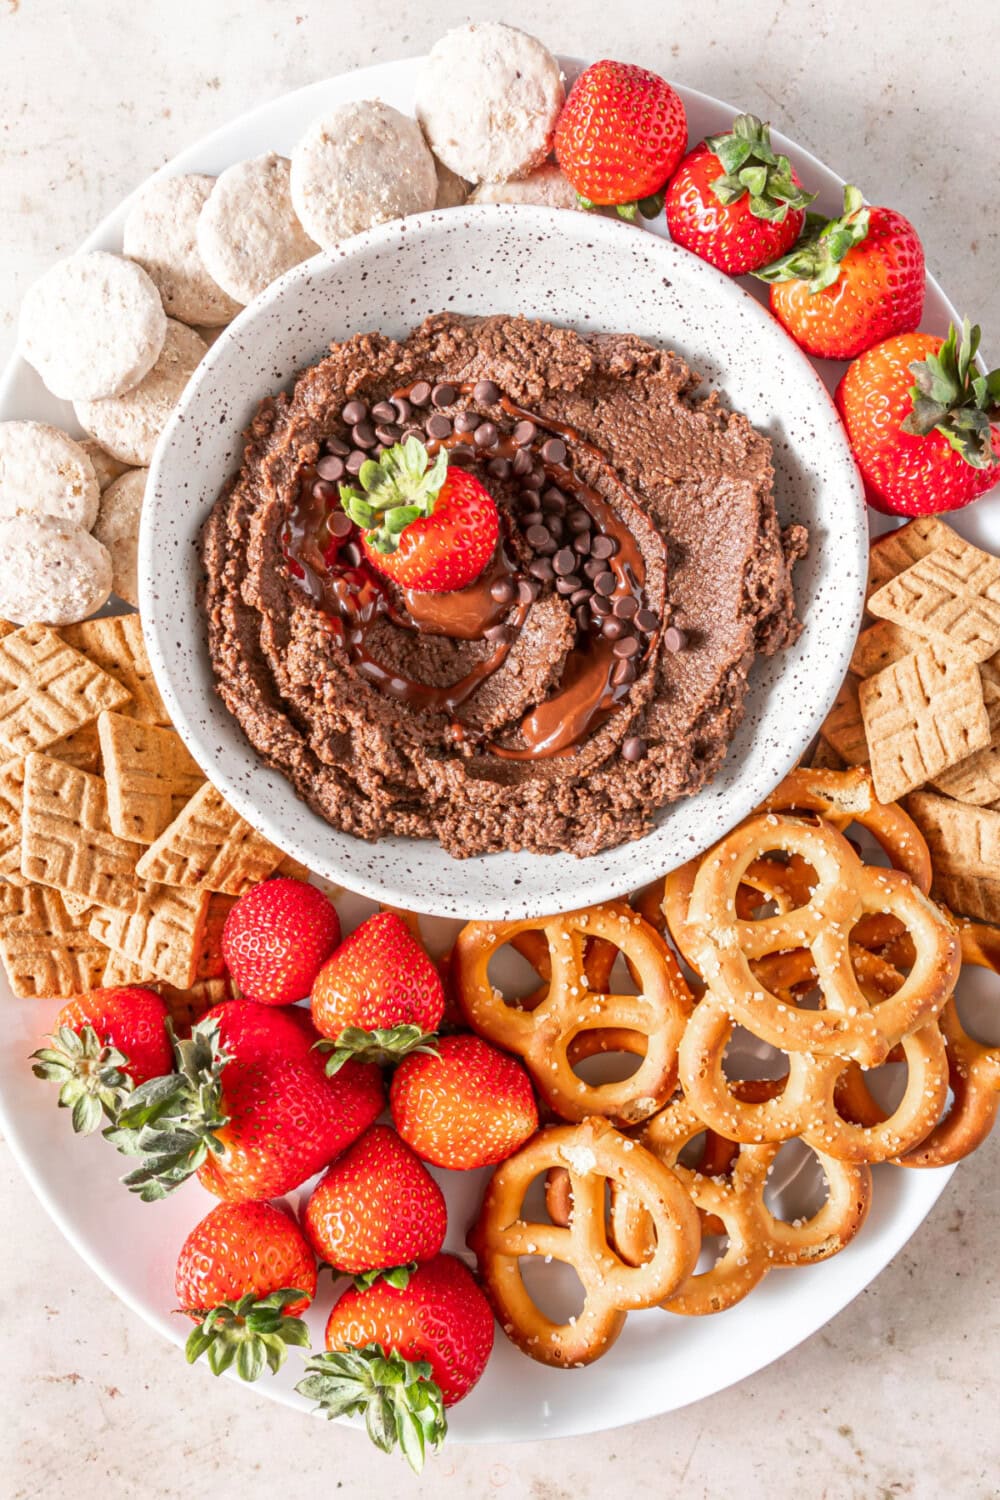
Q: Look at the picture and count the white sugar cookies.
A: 12